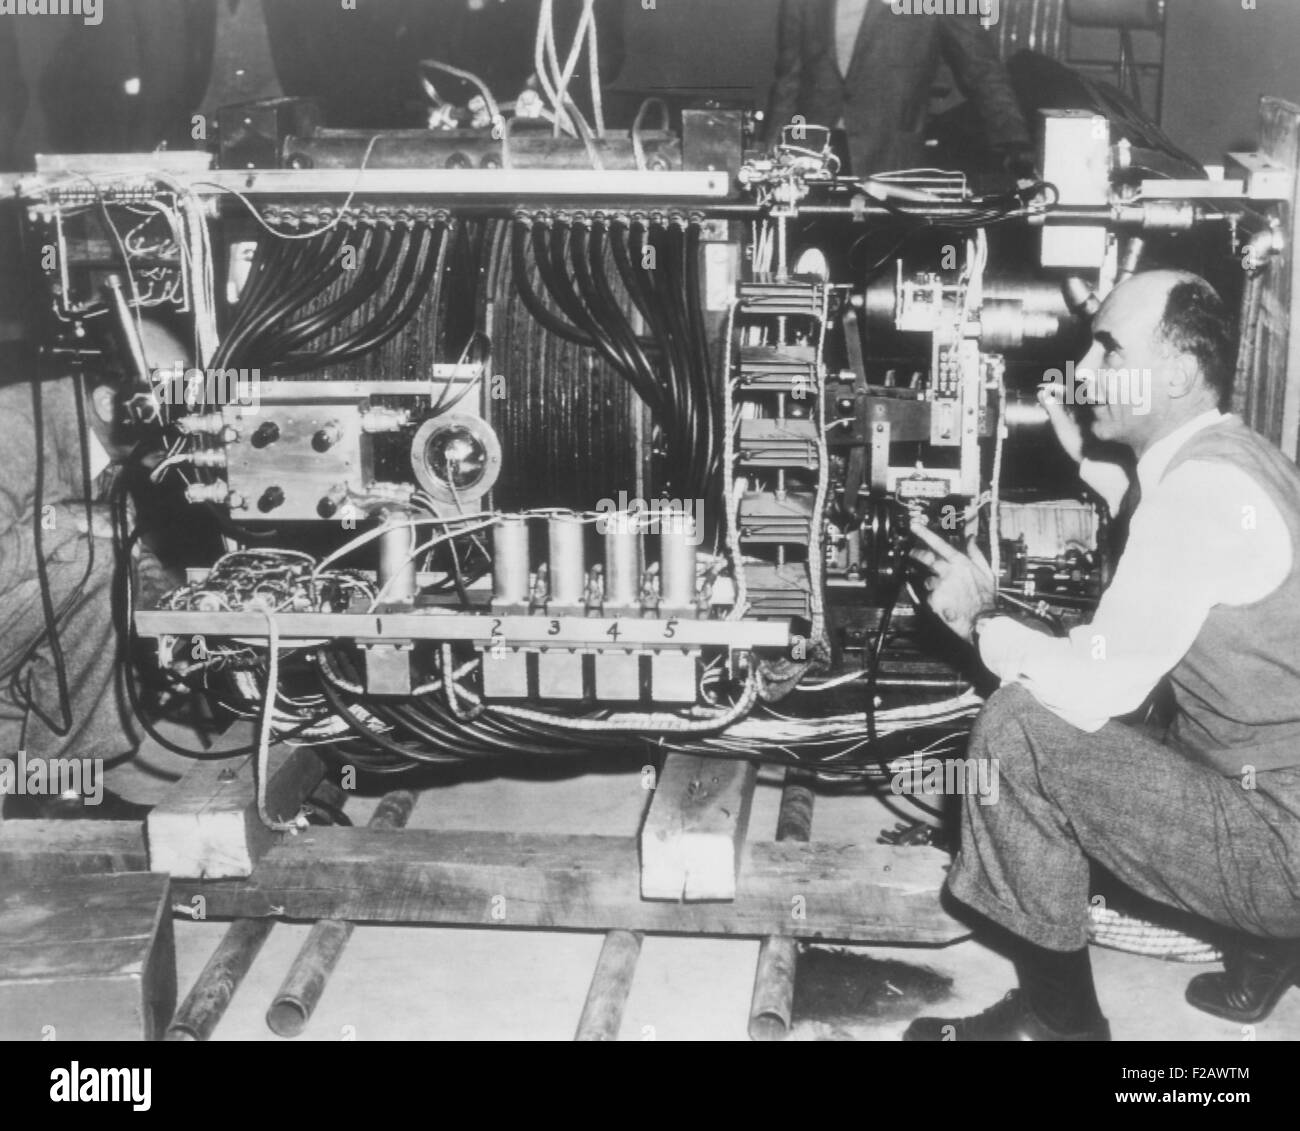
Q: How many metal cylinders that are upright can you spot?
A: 5